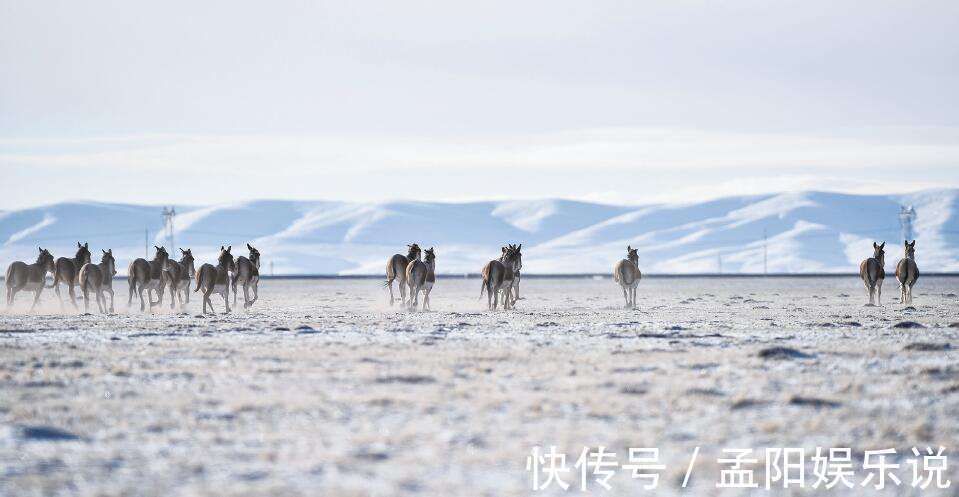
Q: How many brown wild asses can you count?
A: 14